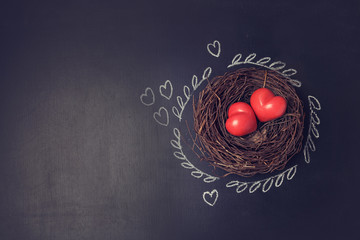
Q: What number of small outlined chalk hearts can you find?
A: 5